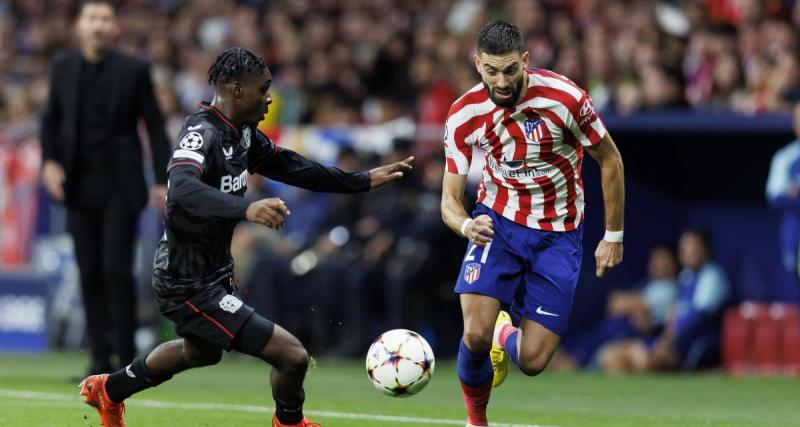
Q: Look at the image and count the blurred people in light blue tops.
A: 3